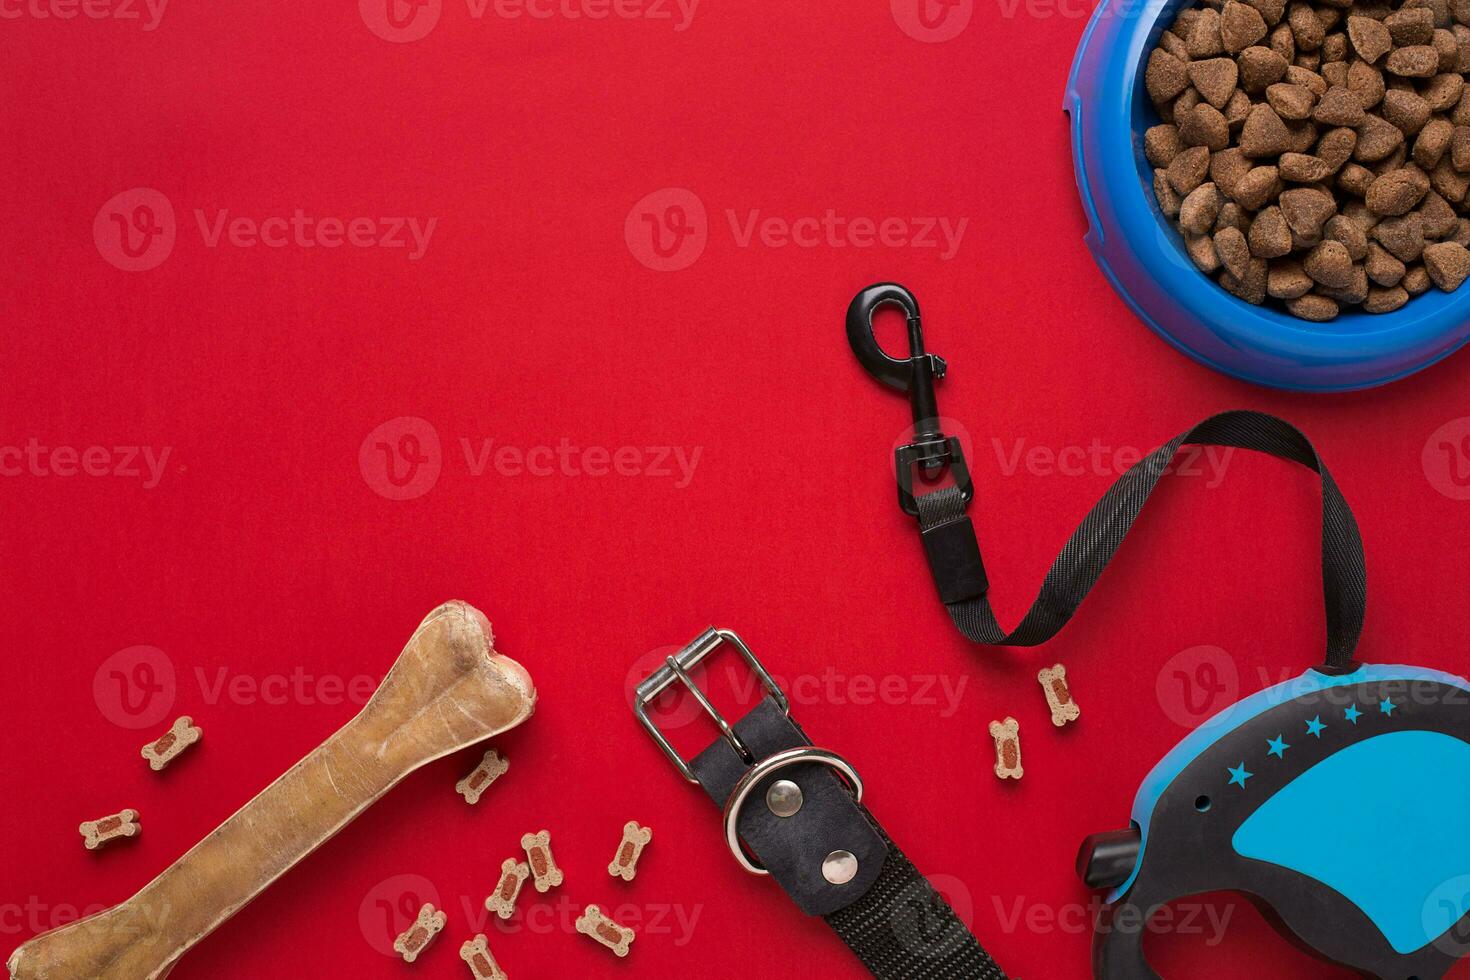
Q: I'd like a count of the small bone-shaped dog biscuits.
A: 11